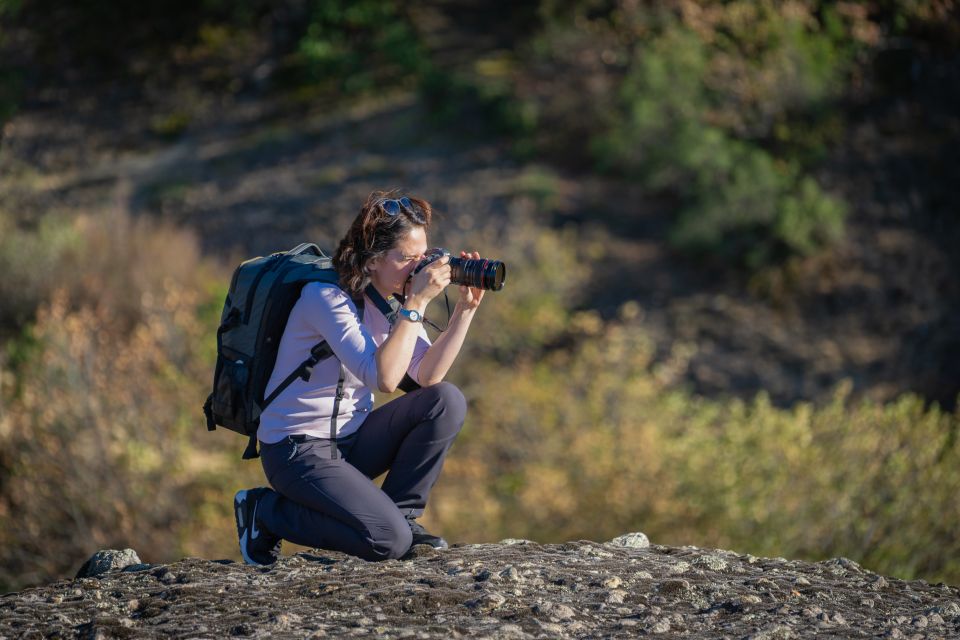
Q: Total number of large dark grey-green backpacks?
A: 1